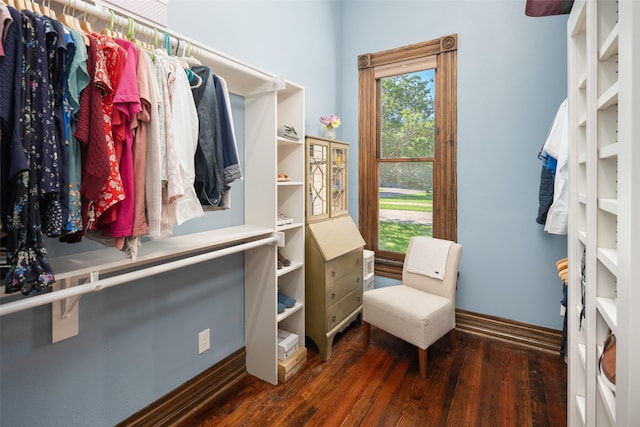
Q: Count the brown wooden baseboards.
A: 2